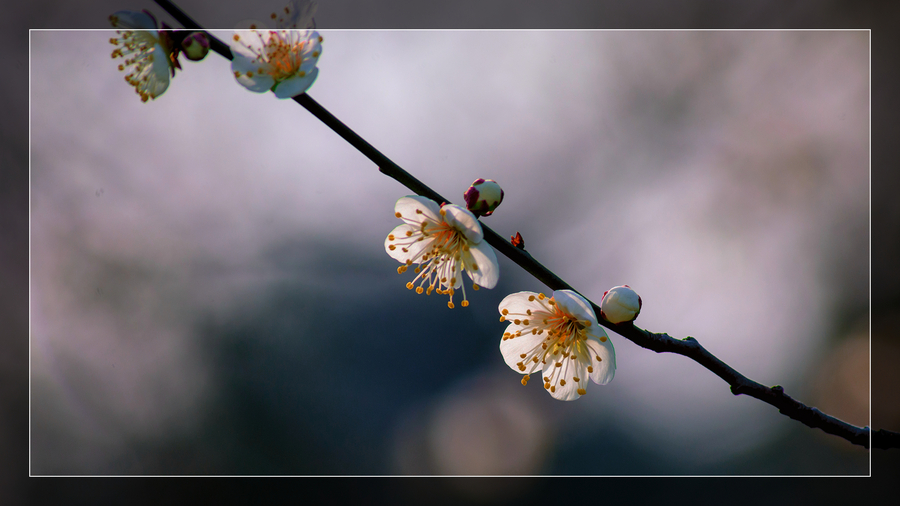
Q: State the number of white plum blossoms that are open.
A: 4